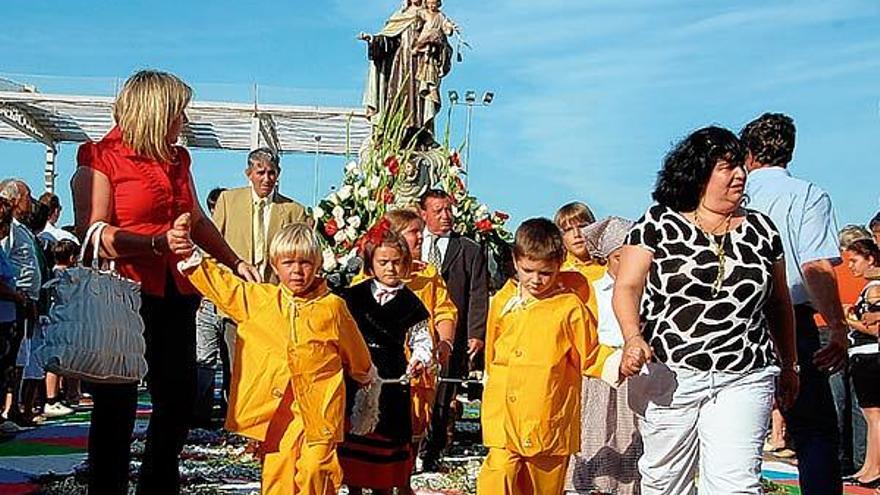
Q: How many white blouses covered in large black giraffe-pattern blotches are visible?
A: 1